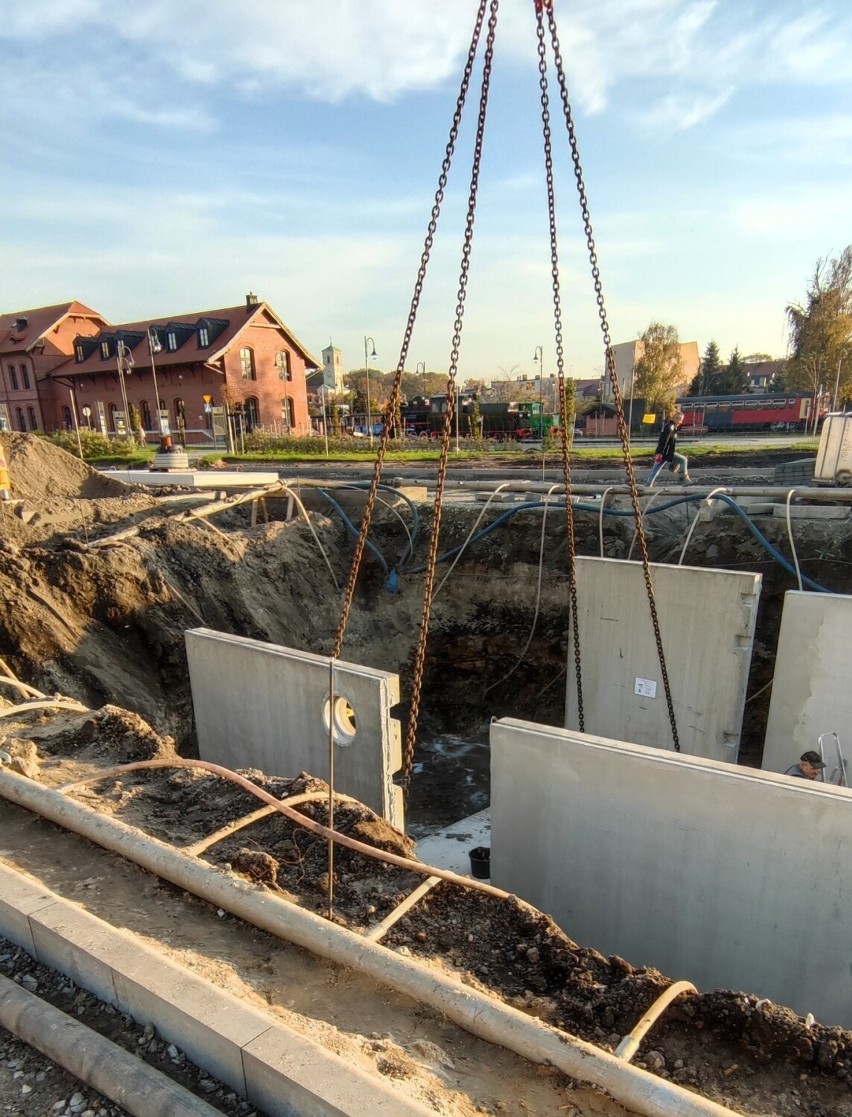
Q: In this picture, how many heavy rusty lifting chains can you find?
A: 4